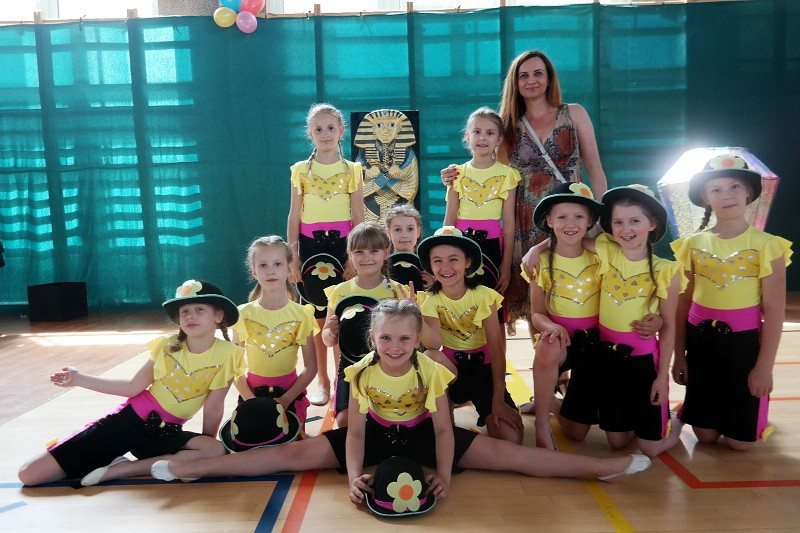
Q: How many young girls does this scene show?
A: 11